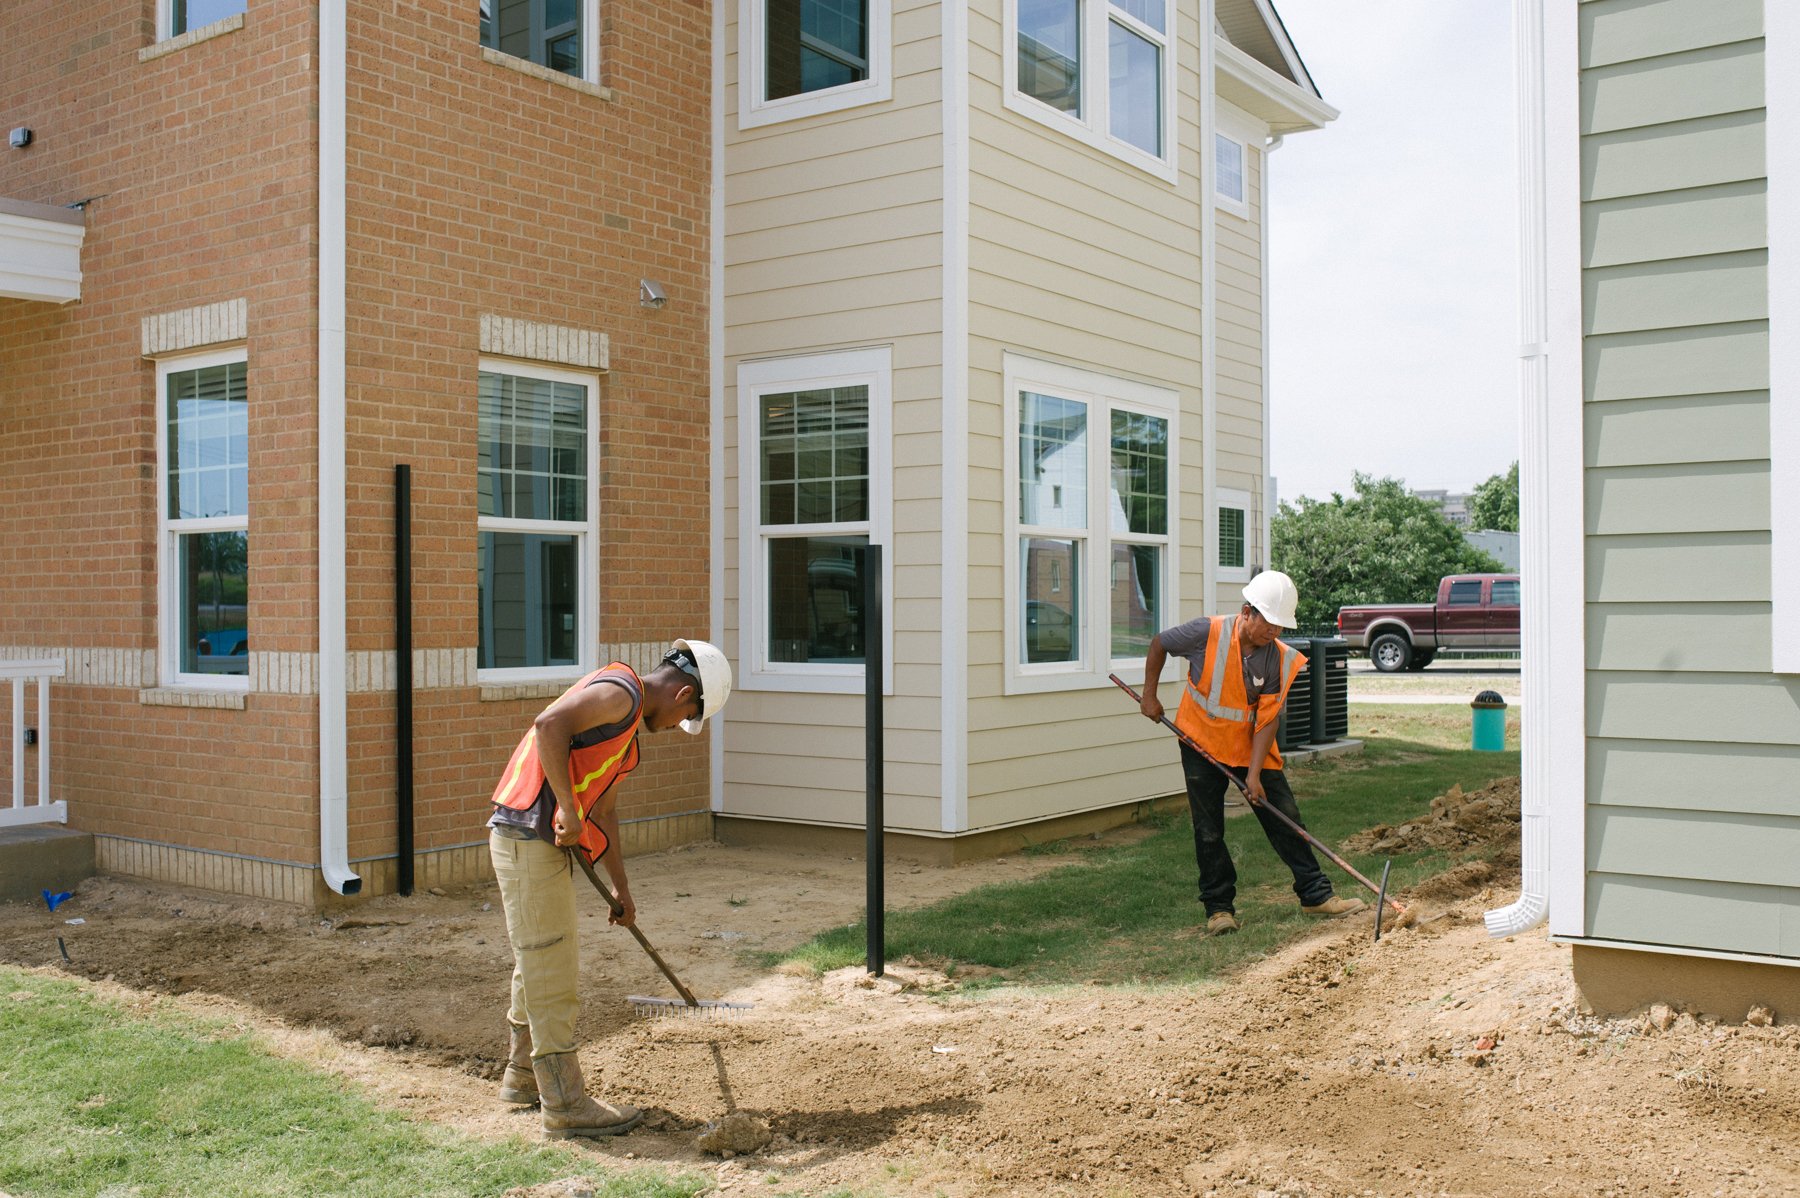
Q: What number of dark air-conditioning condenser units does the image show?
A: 2